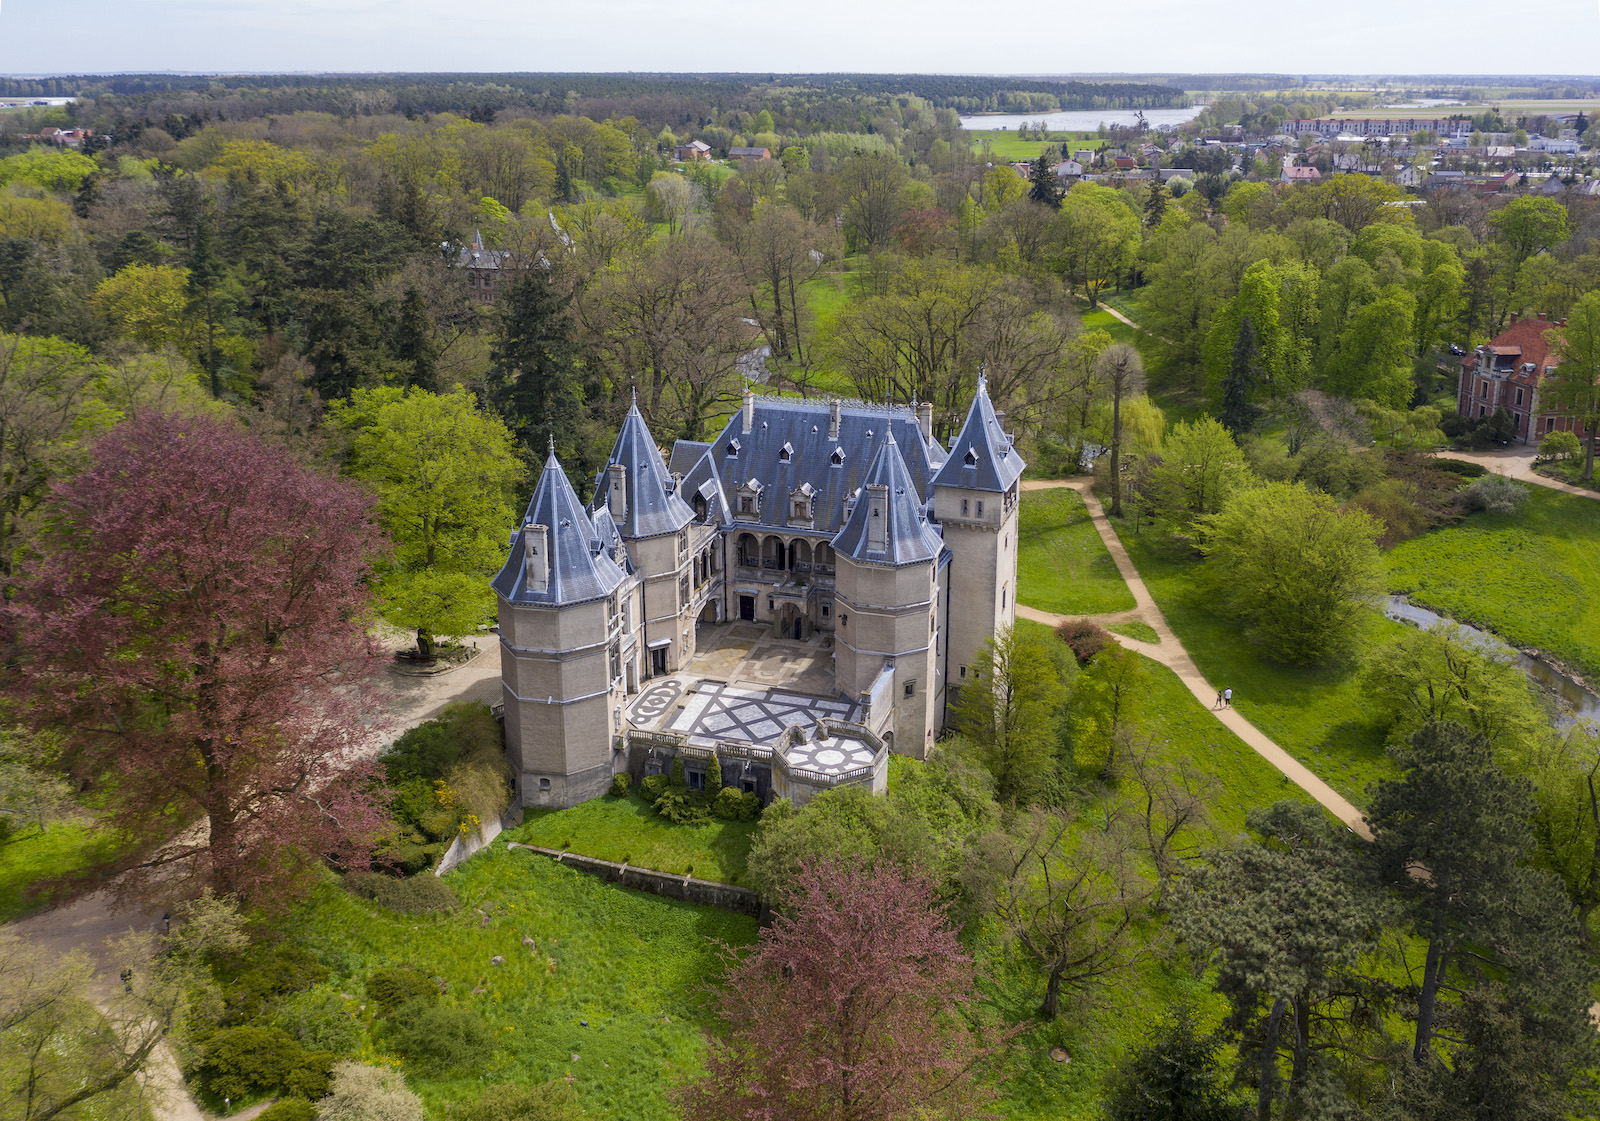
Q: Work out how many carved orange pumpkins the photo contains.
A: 0